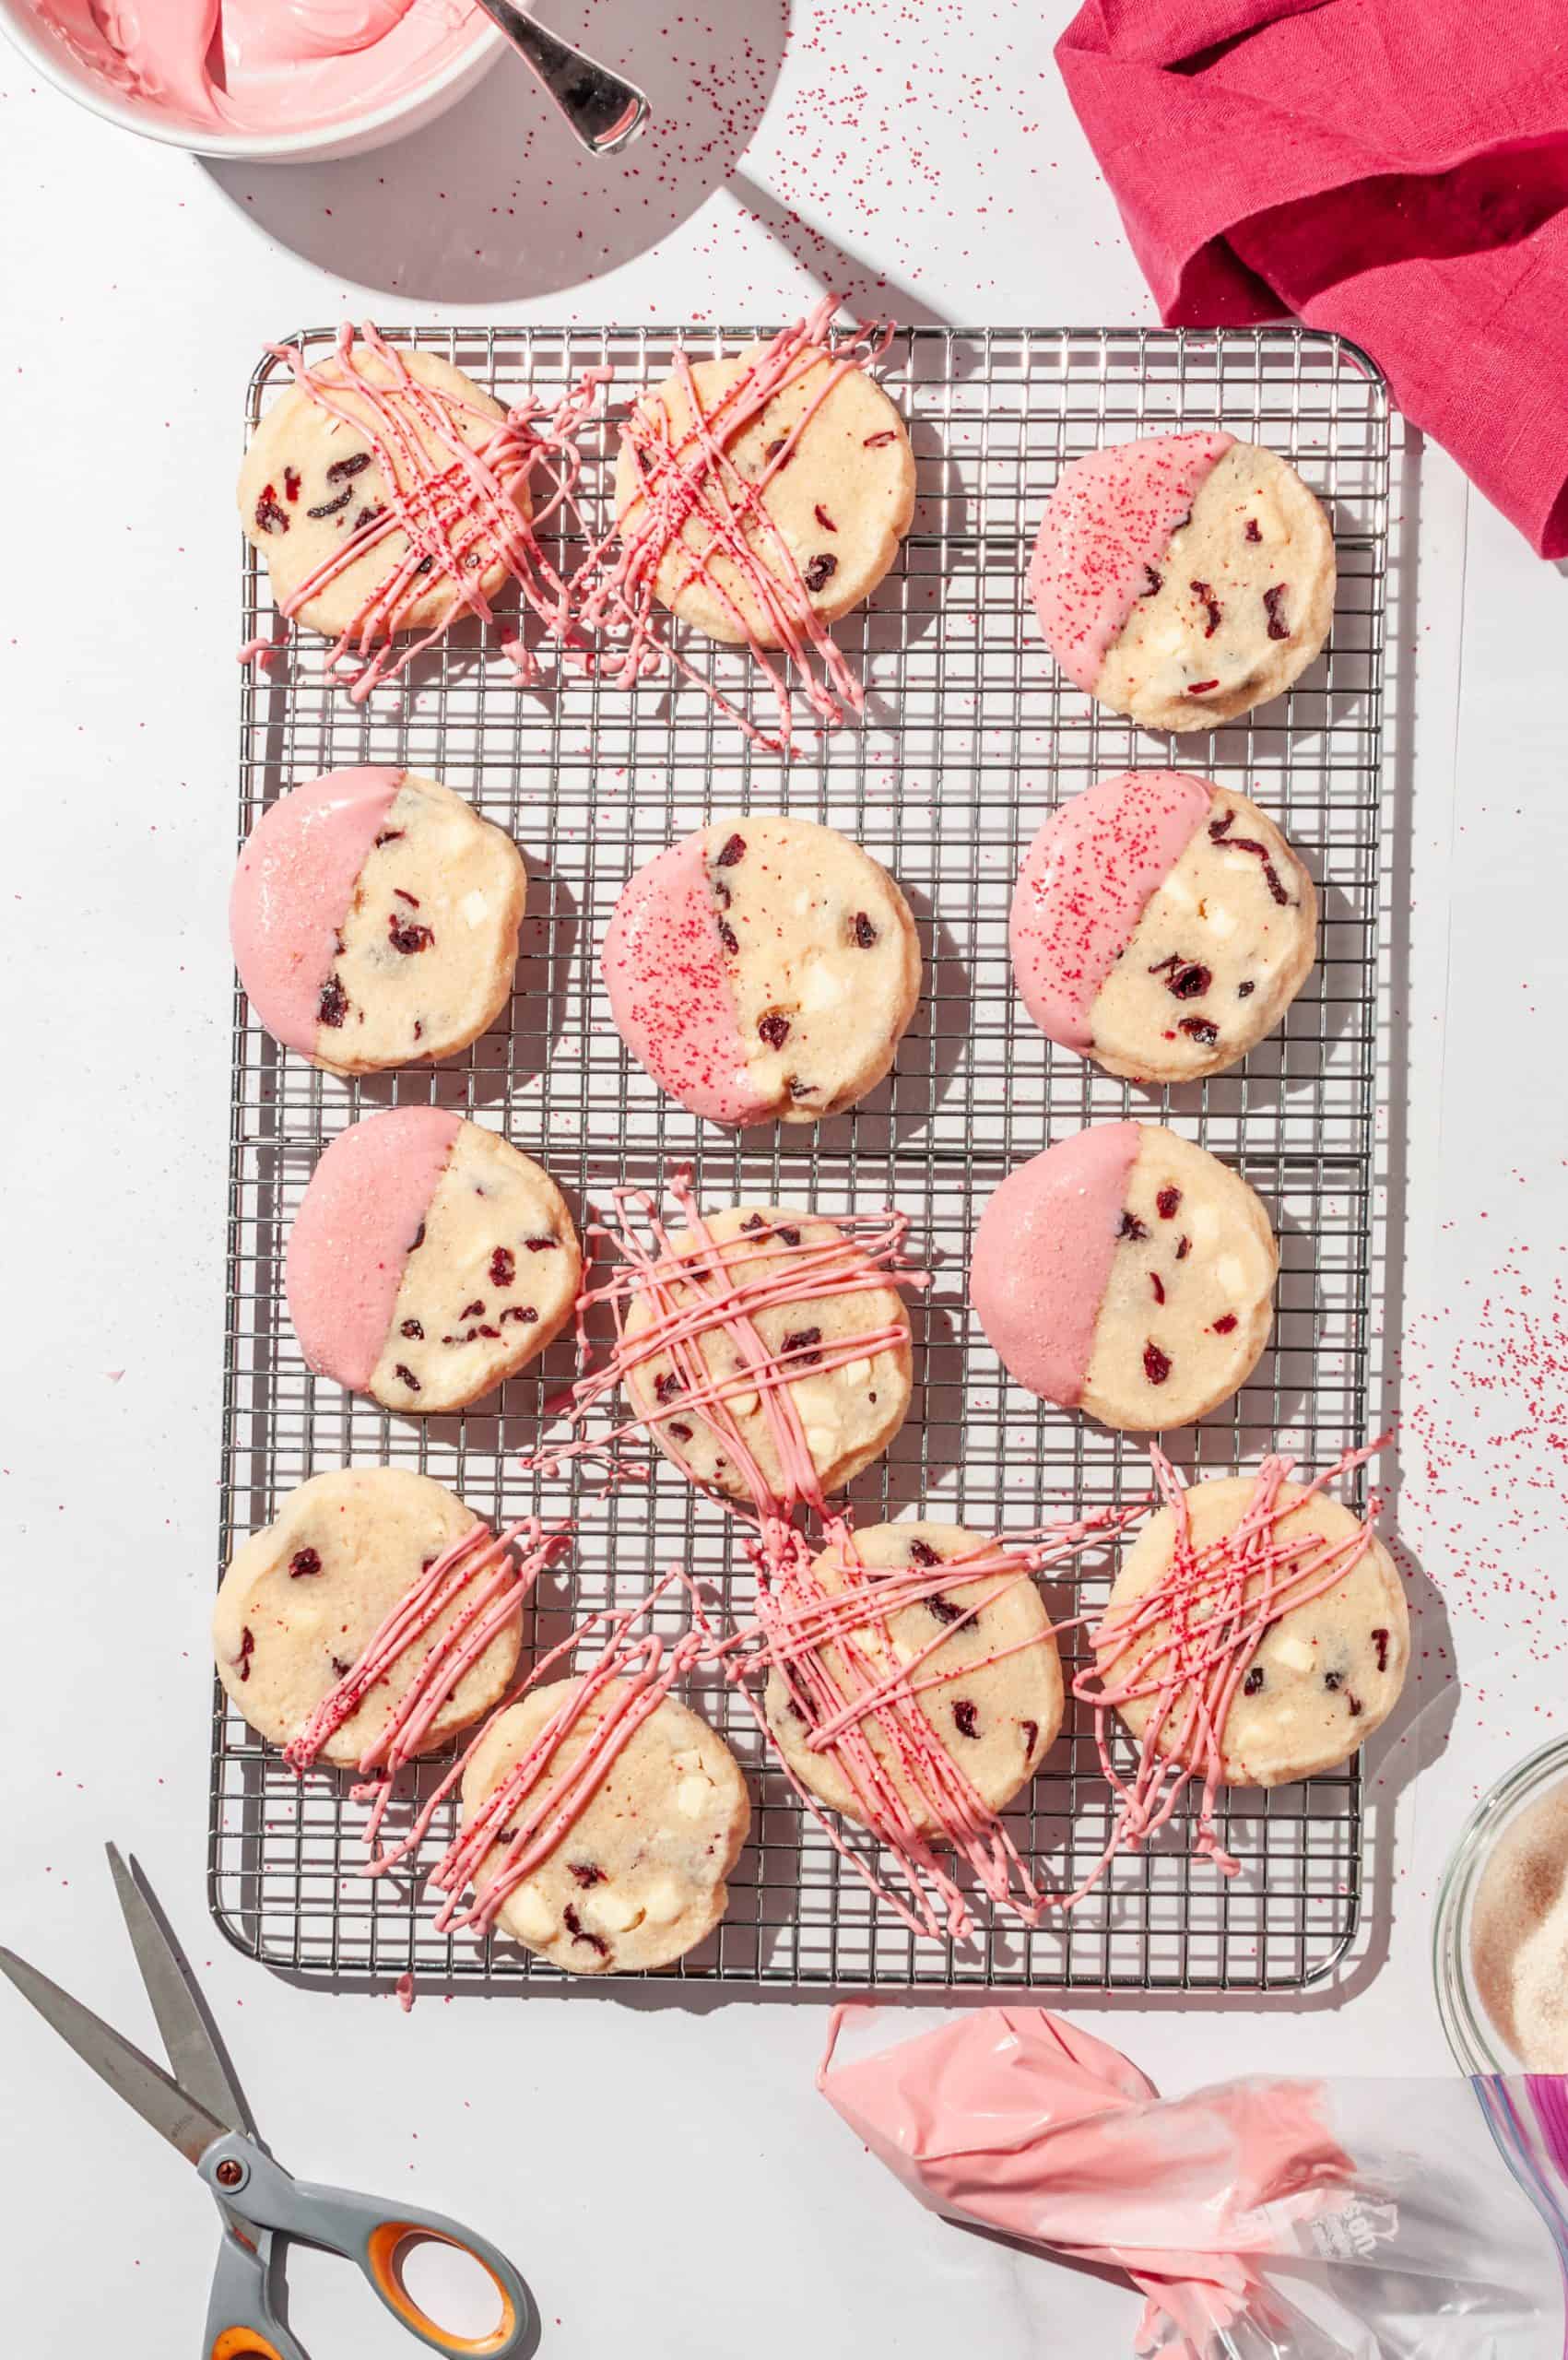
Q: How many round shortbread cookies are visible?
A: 13